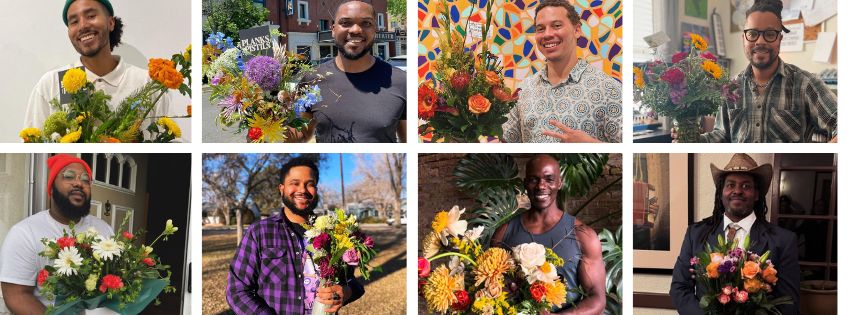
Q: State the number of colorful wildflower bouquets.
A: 8